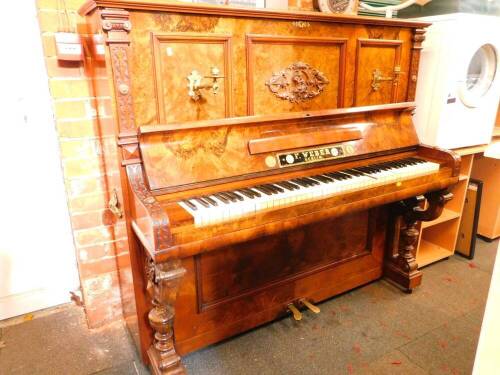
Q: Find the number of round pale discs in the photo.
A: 4